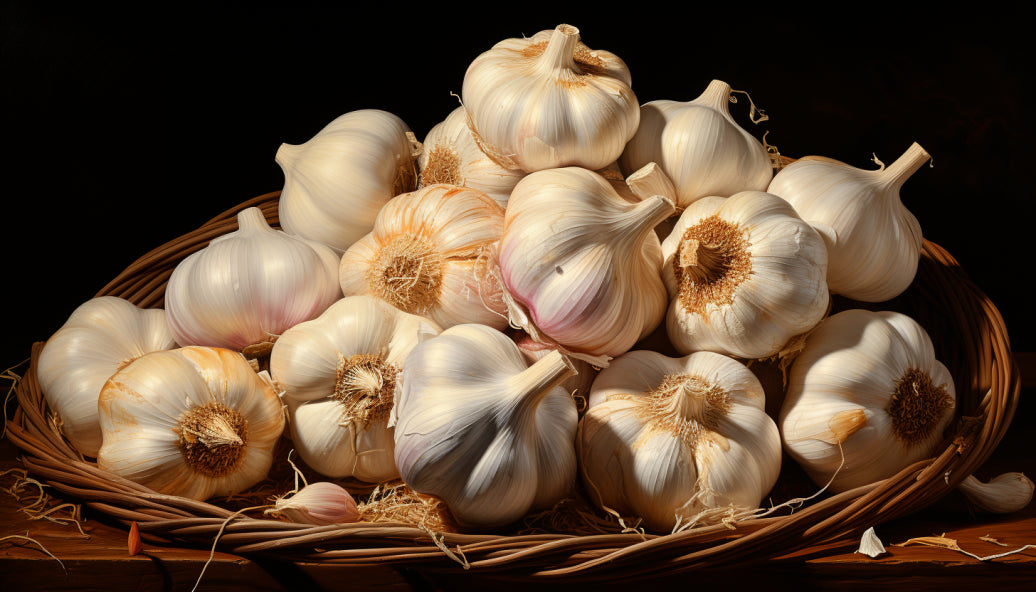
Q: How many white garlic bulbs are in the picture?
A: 15